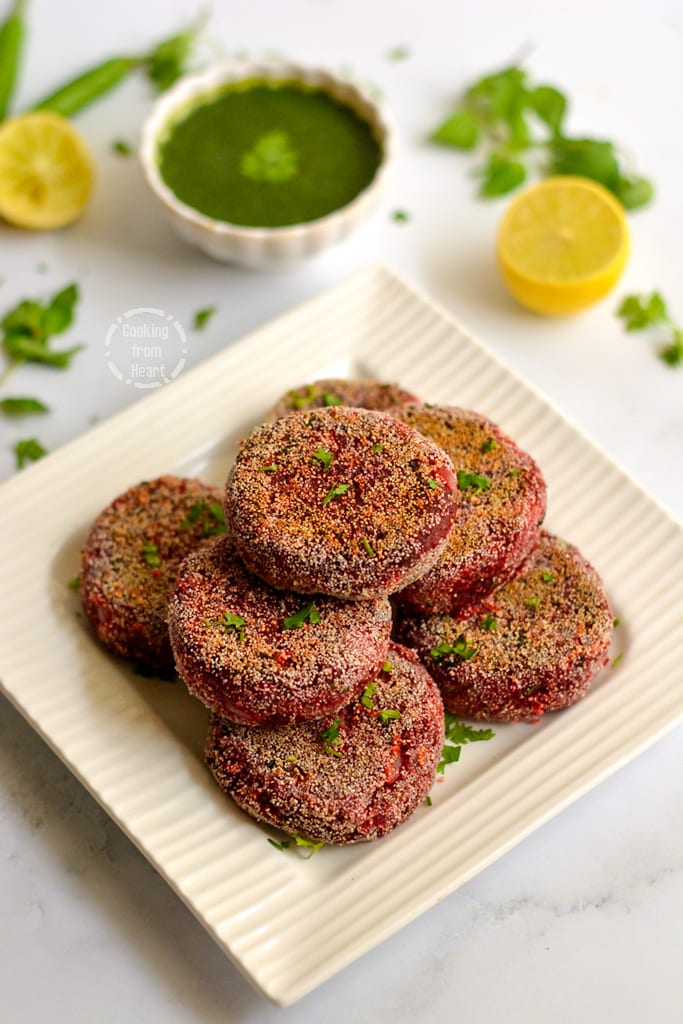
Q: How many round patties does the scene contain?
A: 7